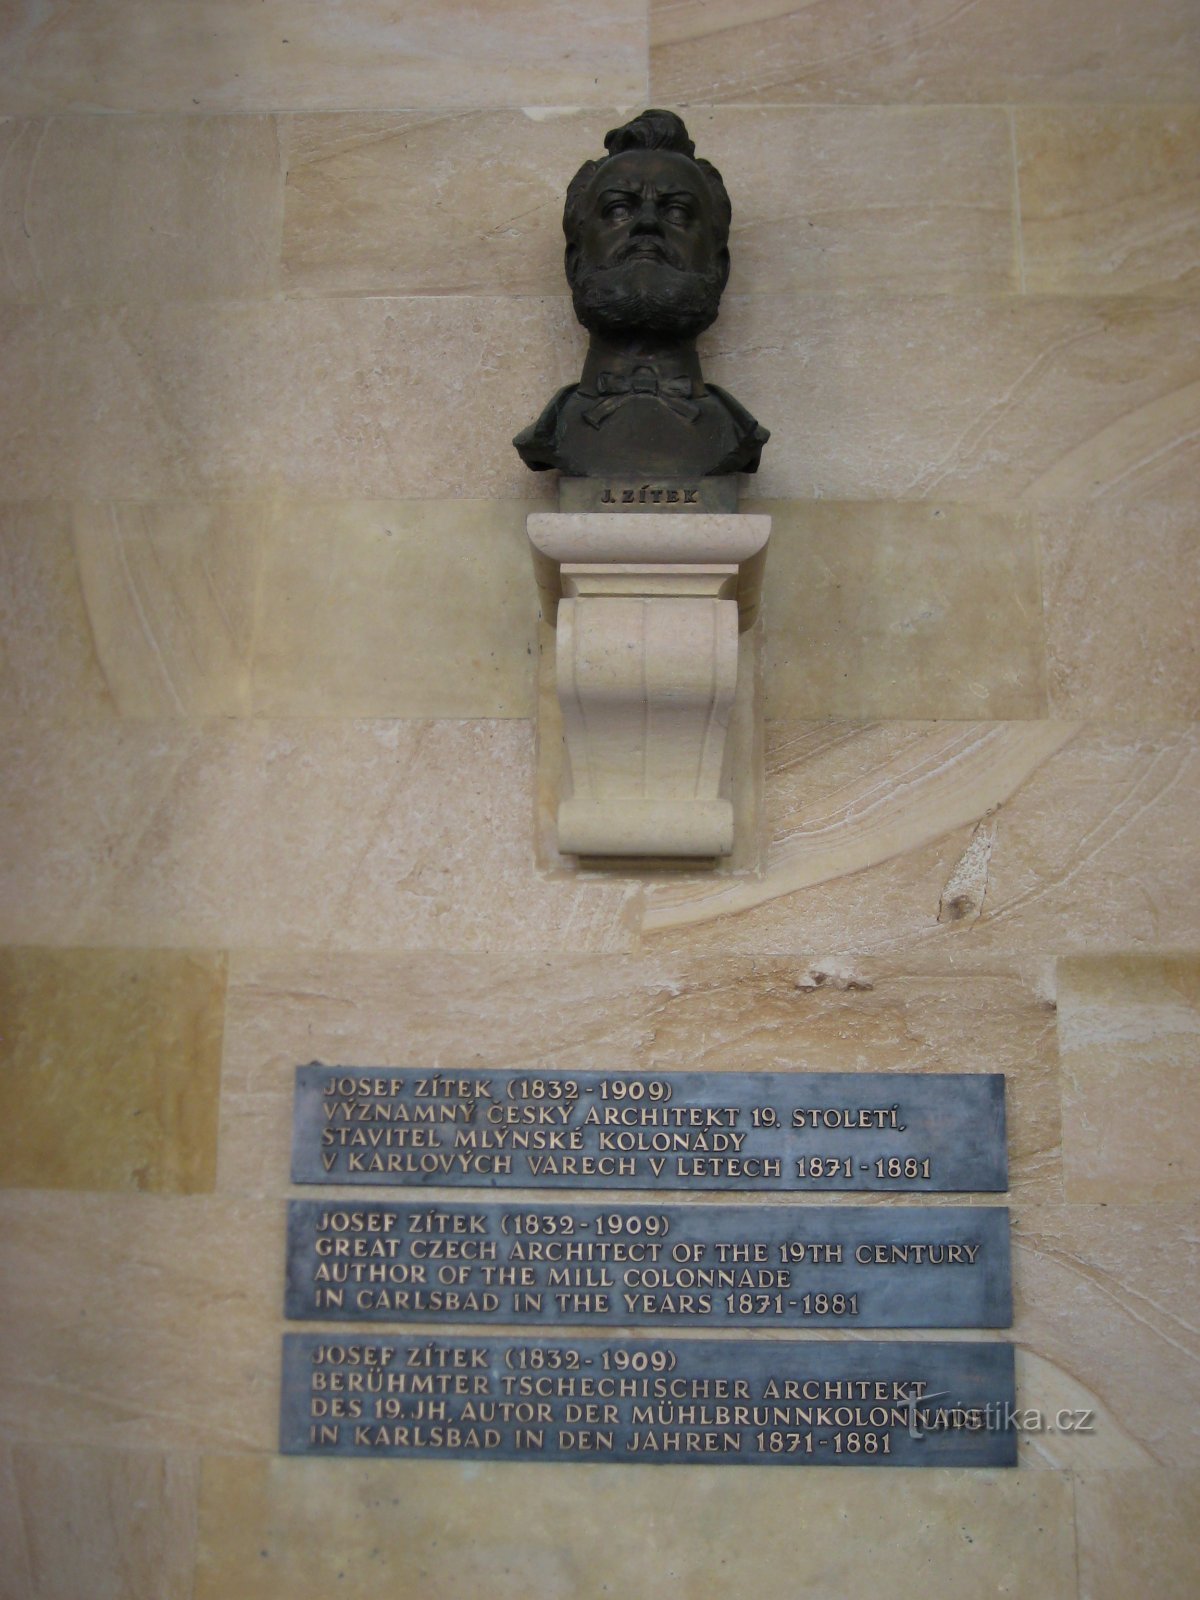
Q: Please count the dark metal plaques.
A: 3